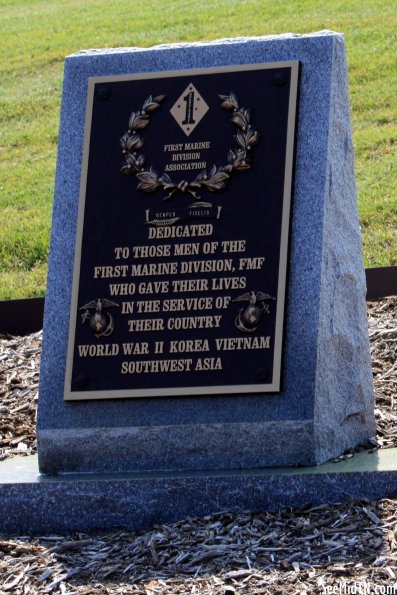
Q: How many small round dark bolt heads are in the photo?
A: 4